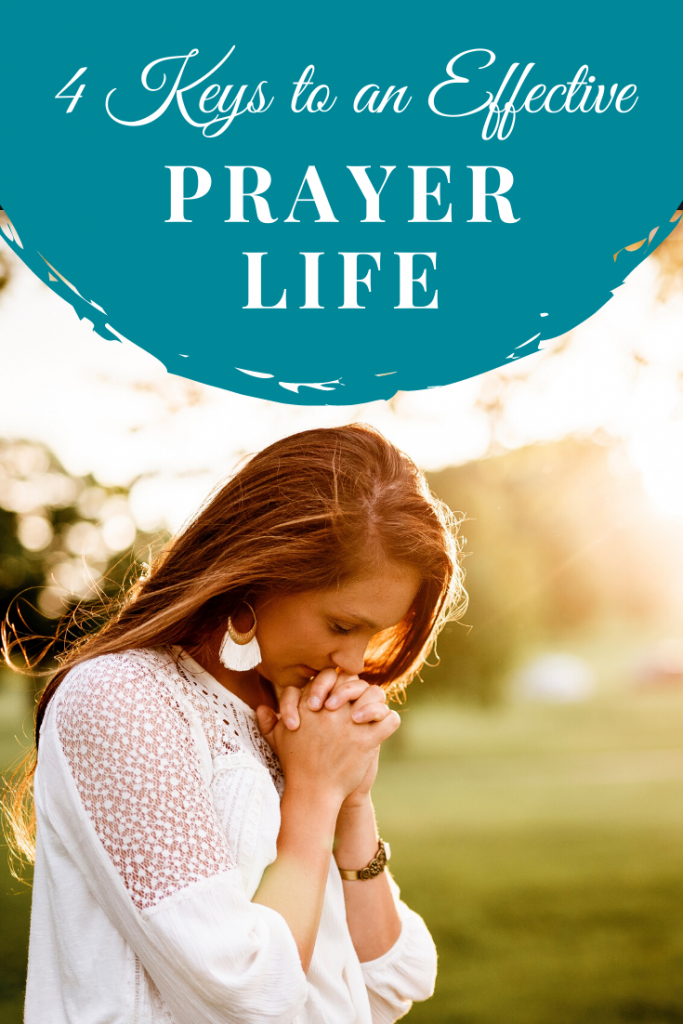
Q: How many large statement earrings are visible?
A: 1